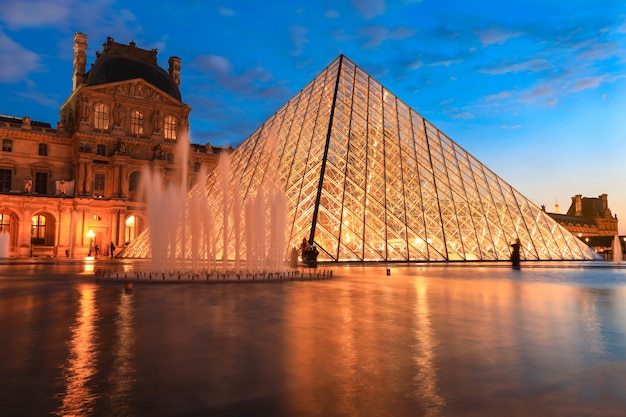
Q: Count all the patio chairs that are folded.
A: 0